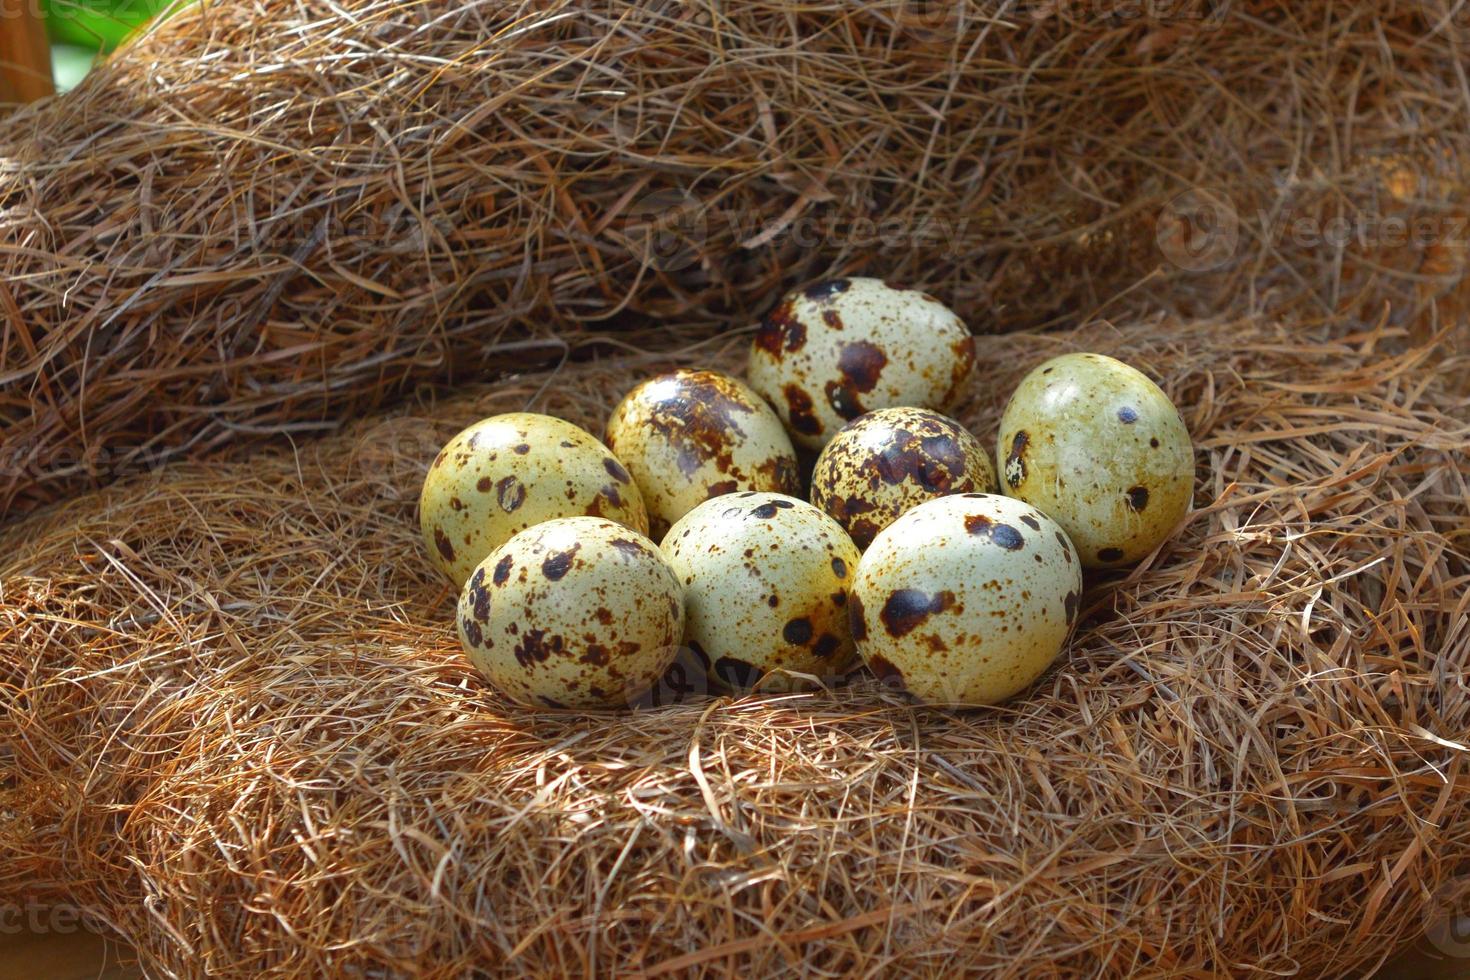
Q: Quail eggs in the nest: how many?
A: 8